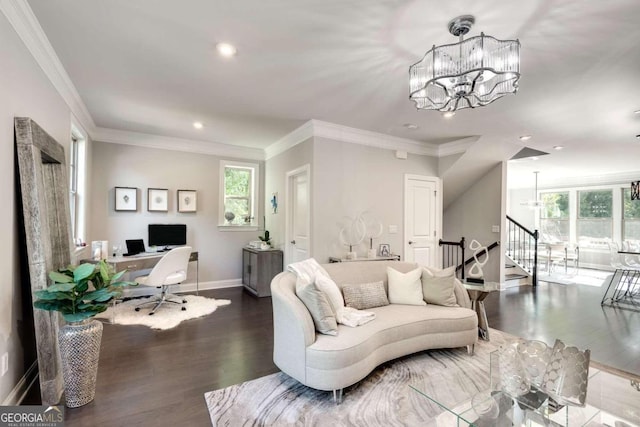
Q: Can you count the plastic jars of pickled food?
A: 0